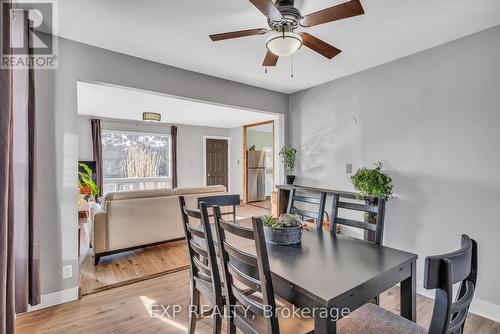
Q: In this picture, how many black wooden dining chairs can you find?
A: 6